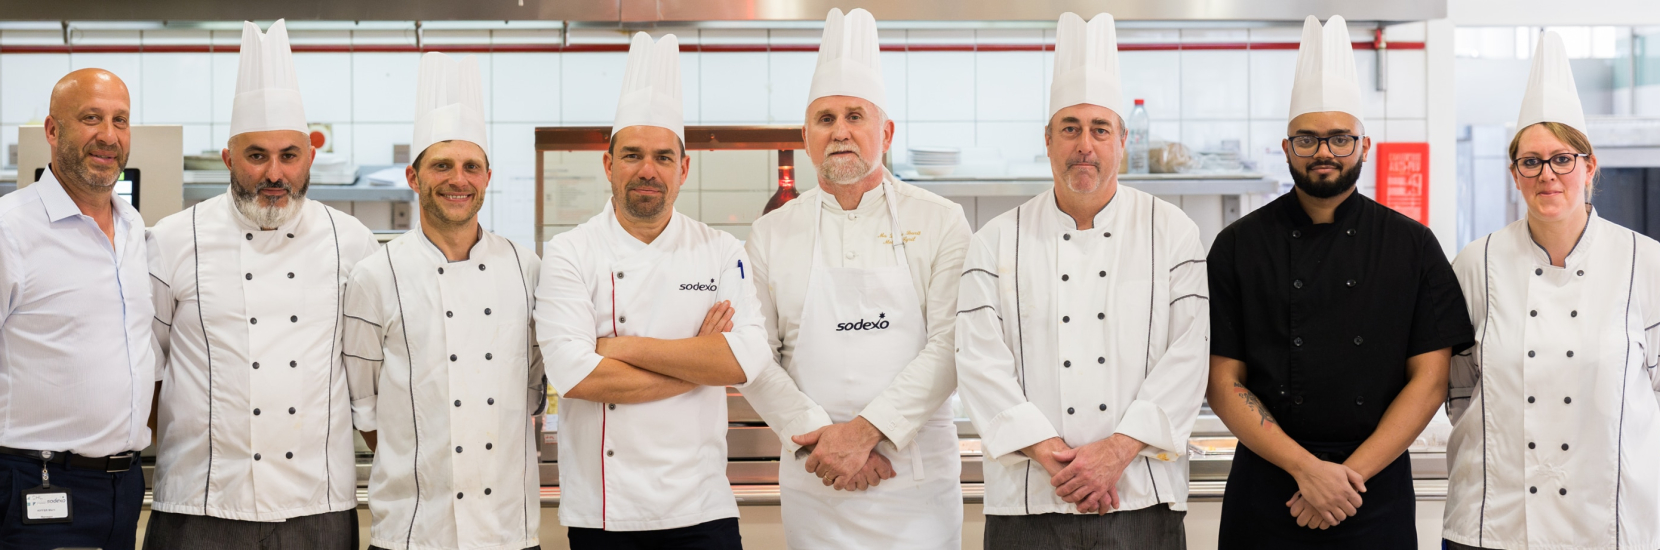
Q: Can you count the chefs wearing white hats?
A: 7